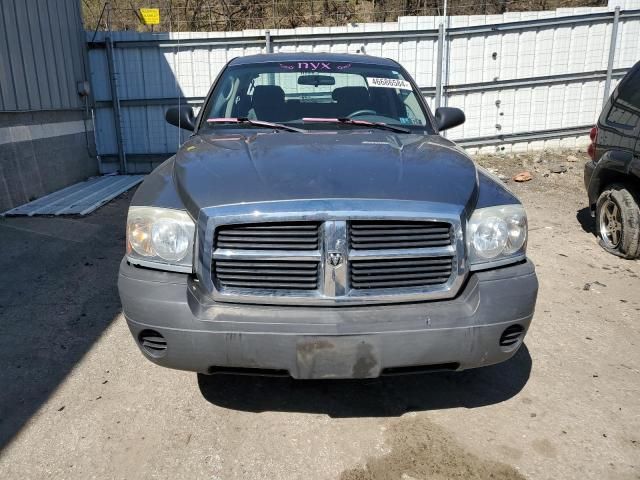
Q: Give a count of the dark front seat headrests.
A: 2